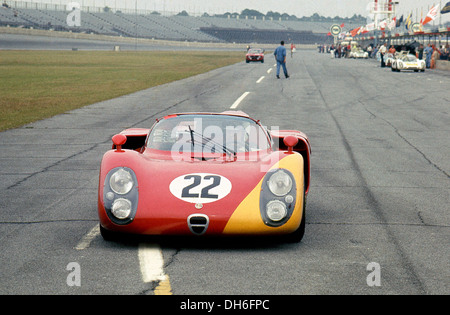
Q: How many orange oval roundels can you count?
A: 0